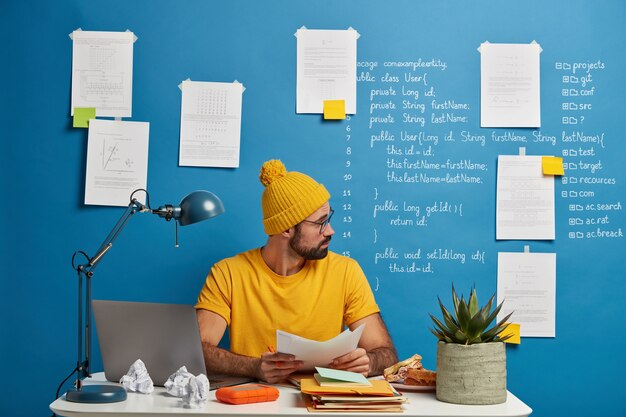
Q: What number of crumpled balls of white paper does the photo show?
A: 3